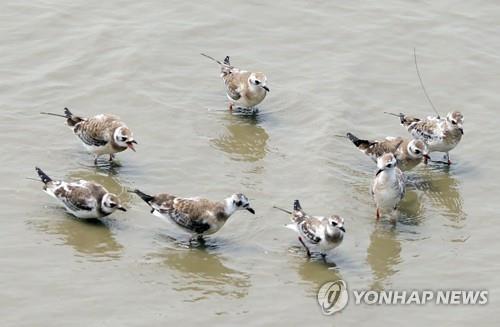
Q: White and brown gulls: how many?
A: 8